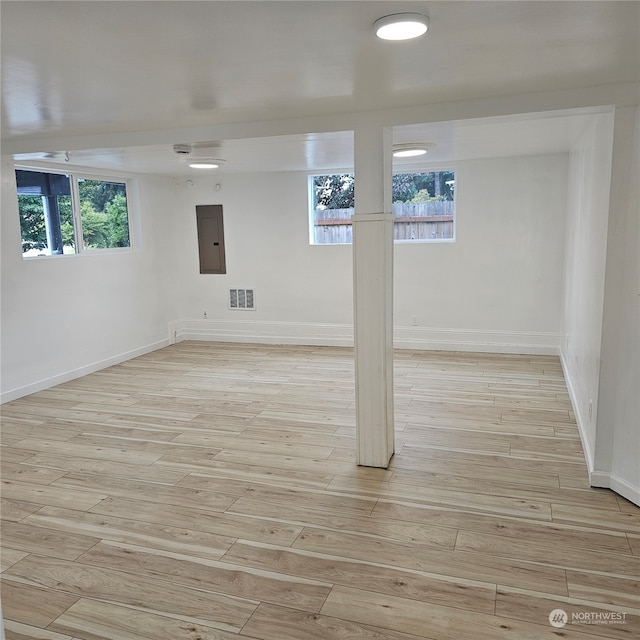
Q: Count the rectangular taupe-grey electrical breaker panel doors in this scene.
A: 1